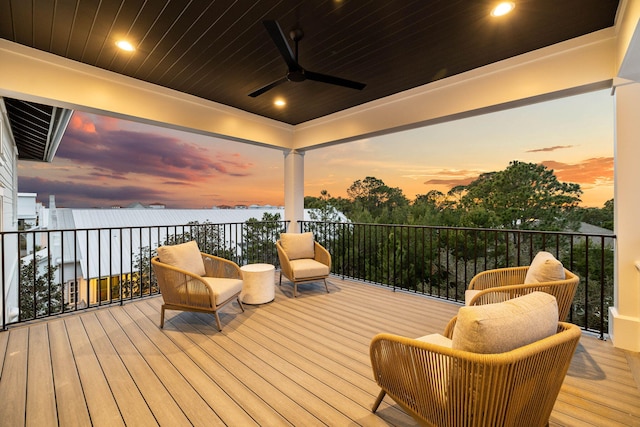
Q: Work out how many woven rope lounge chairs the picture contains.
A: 4